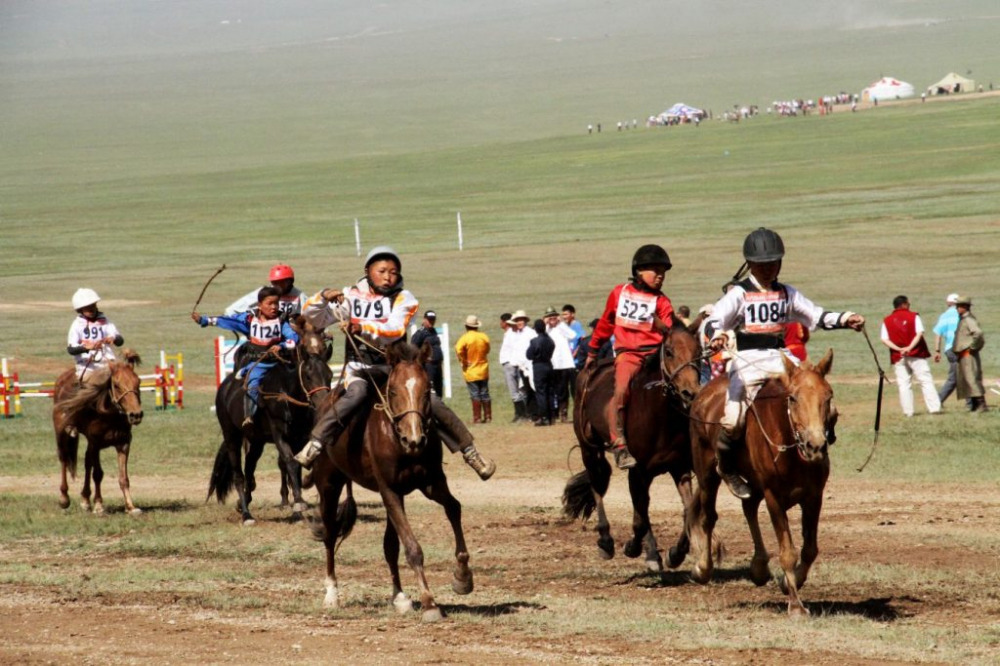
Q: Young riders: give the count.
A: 6